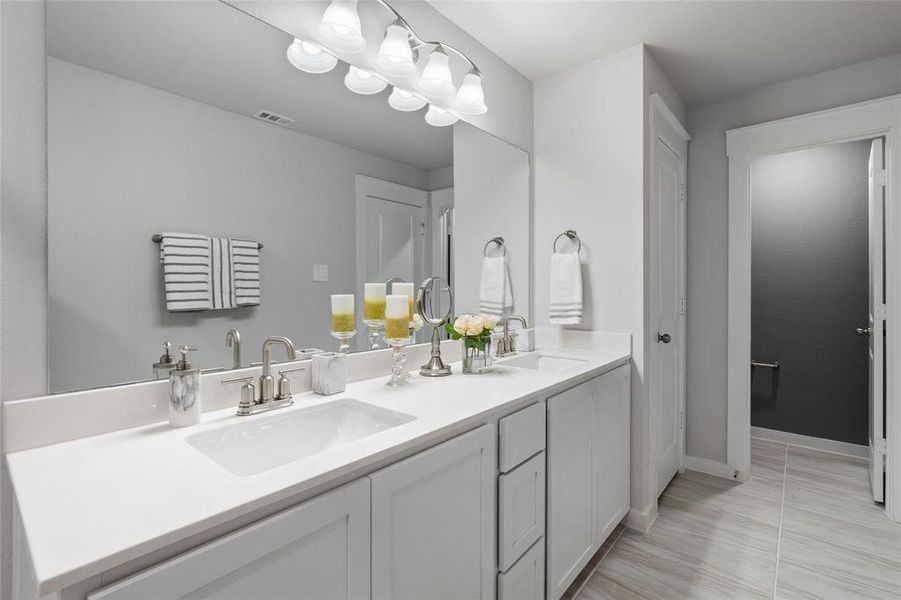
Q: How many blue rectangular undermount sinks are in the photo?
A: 0